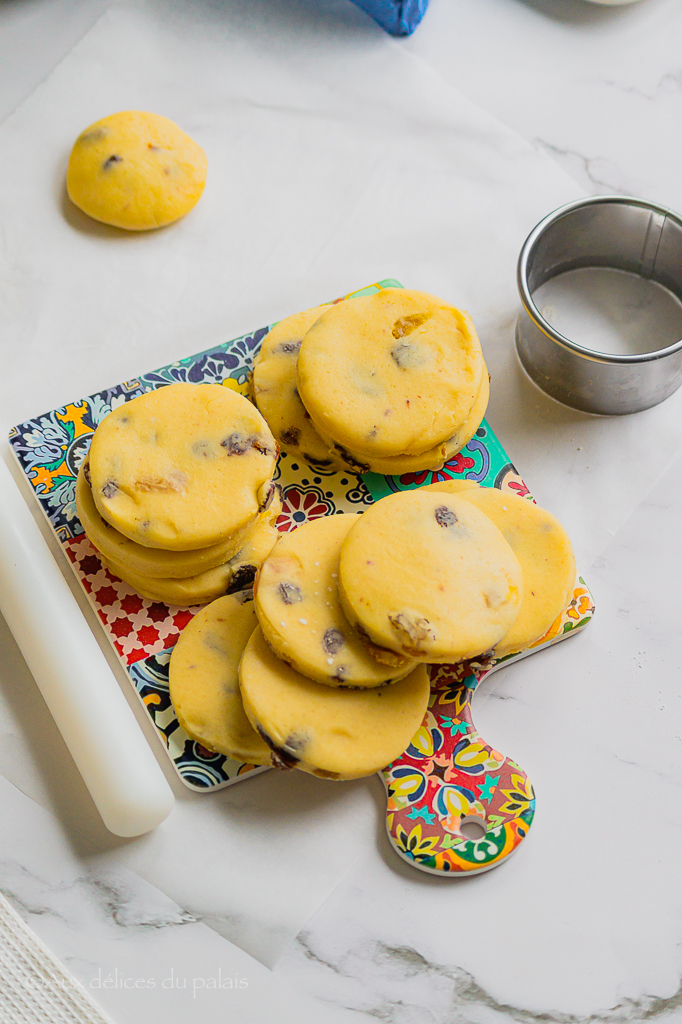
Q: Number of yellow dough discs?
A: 13